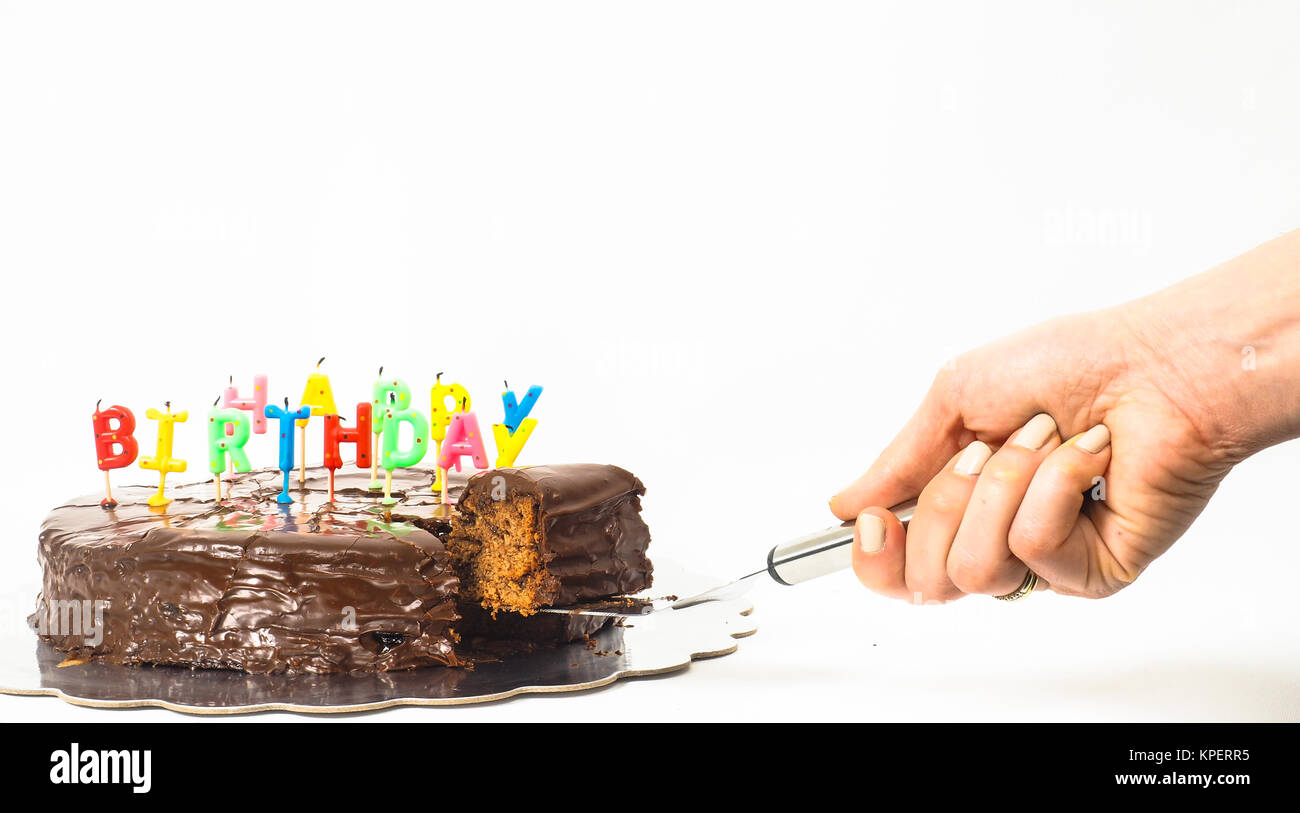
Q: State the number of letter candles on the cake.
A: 13